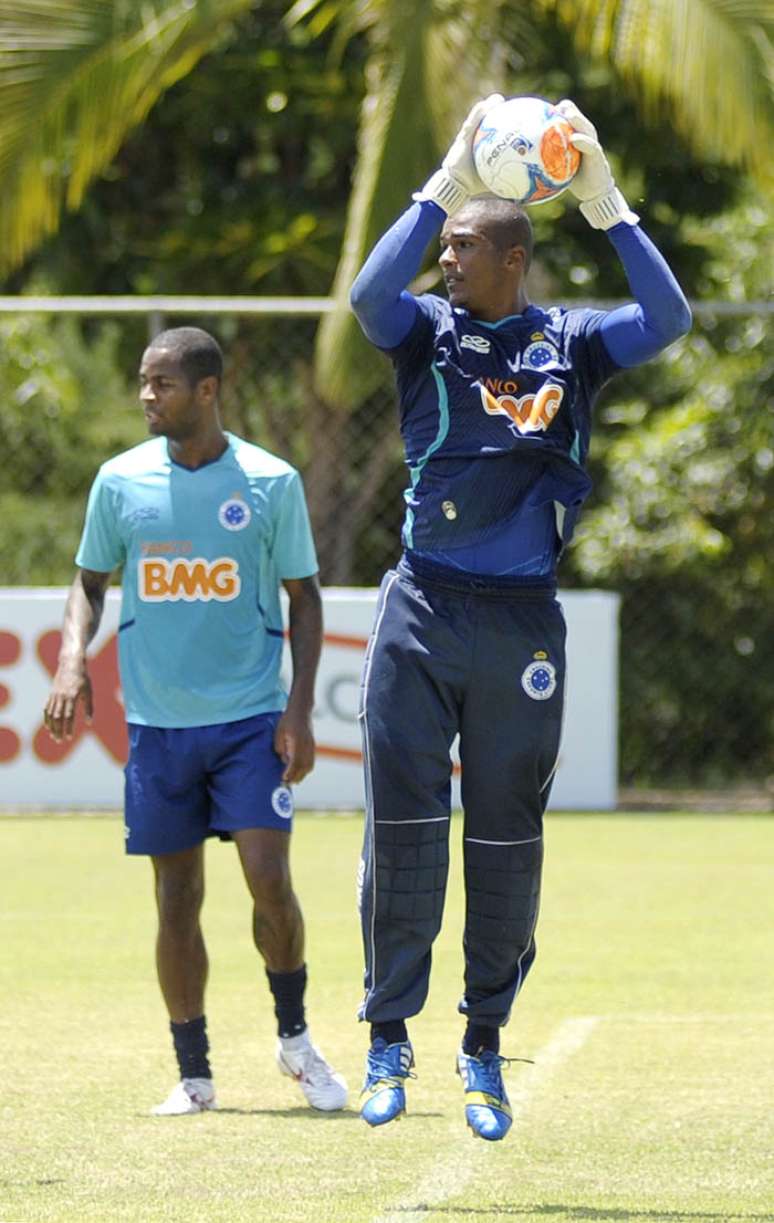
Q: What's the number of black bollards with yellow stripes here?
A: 0